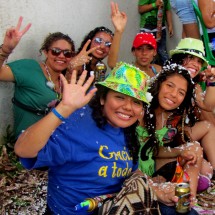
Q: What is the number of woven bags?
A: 1